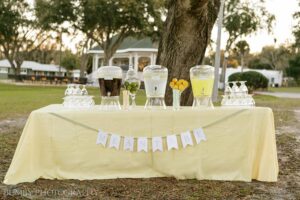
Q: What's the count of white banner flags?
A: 8